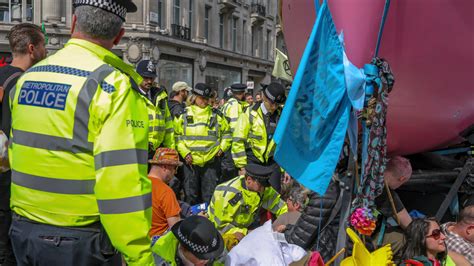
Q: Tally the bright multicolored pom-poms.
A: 1